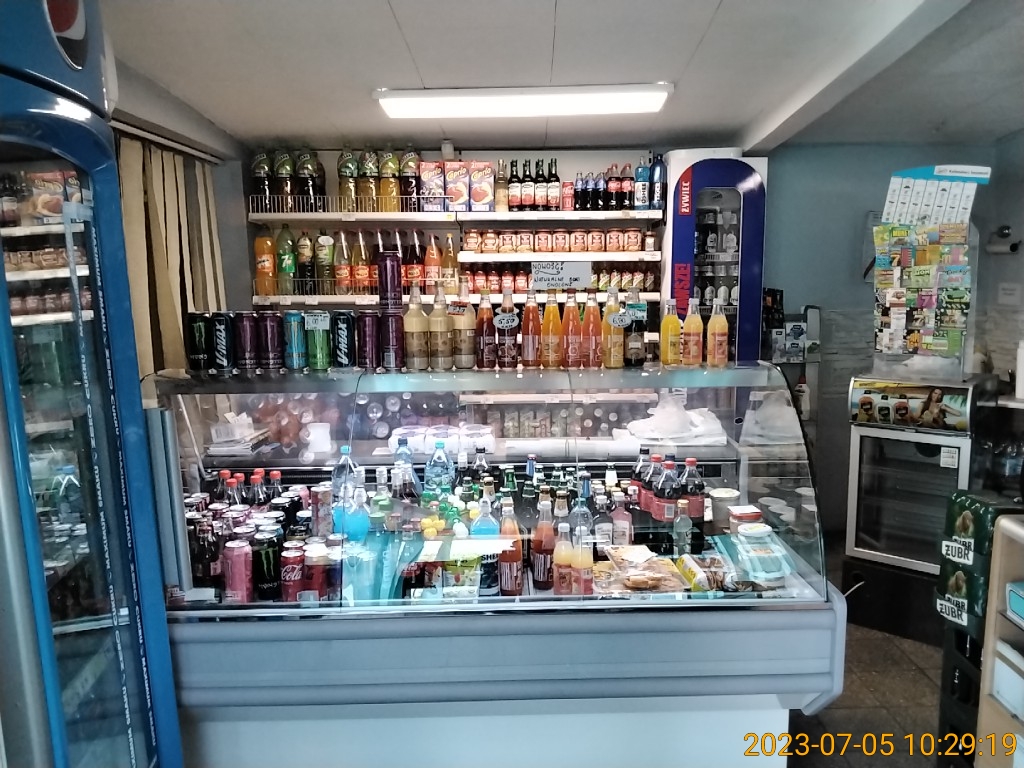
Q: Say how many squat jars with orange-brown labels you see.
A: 10